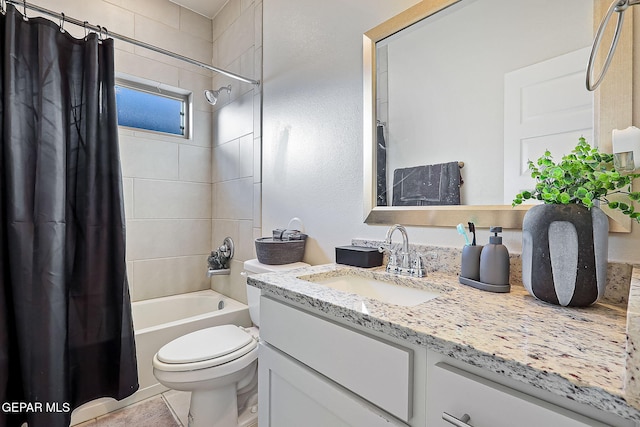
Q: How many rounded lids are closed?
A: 1